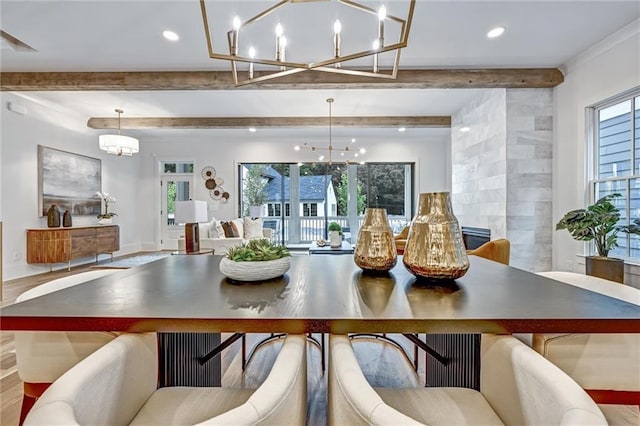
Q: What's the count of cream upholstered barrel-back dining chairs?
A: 4